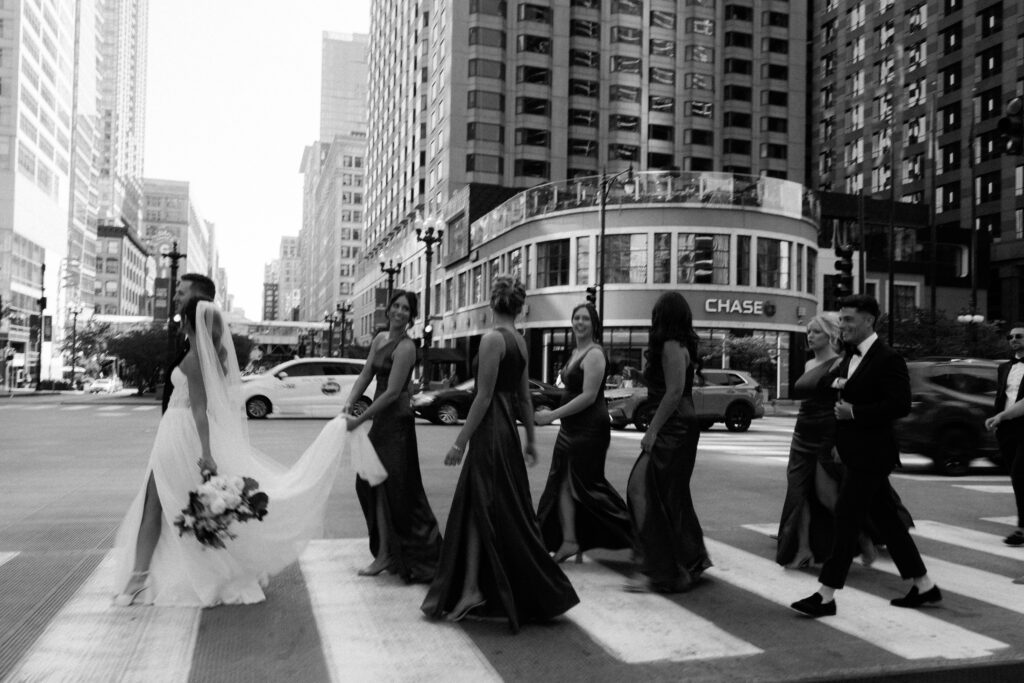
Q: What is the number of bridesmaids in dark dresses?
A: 5